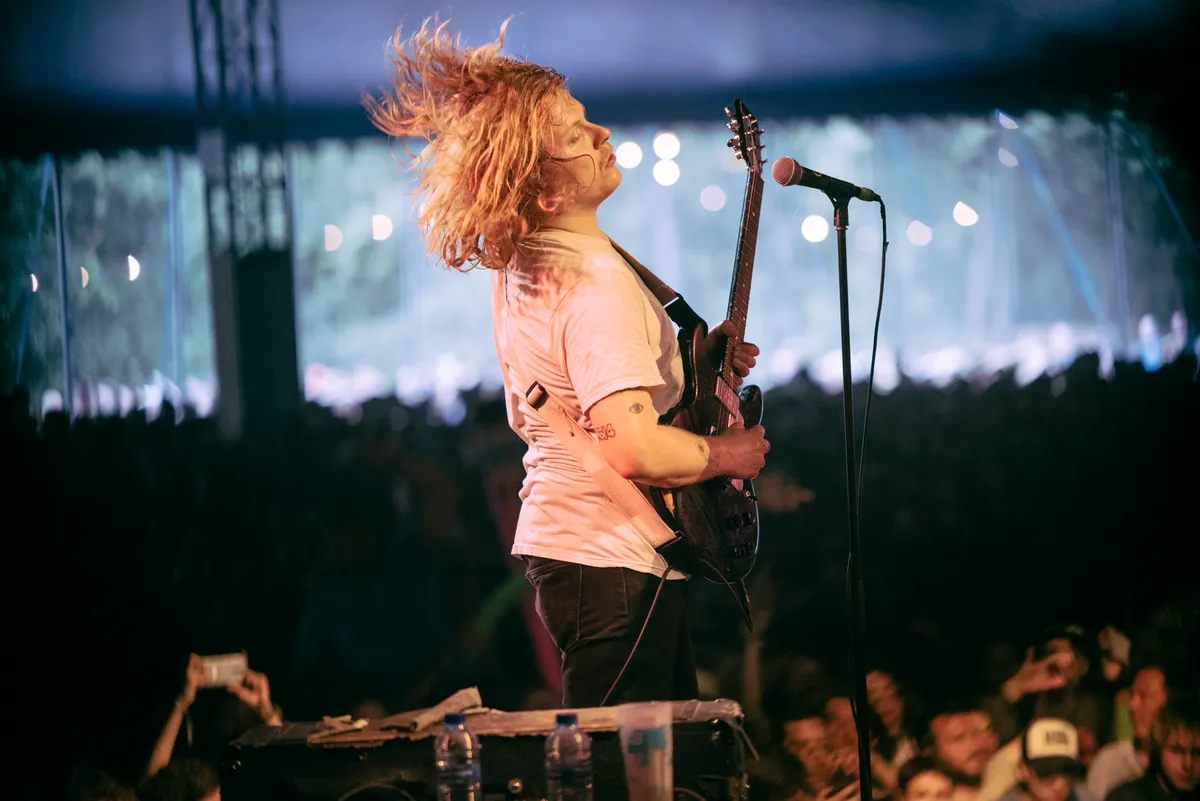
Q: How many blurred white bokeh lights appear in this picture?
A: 14